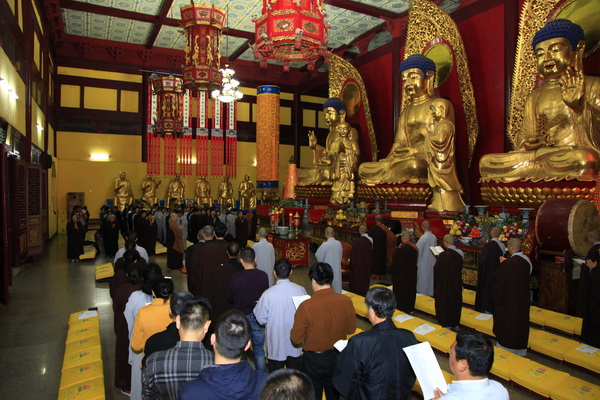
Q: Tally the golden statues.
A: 11